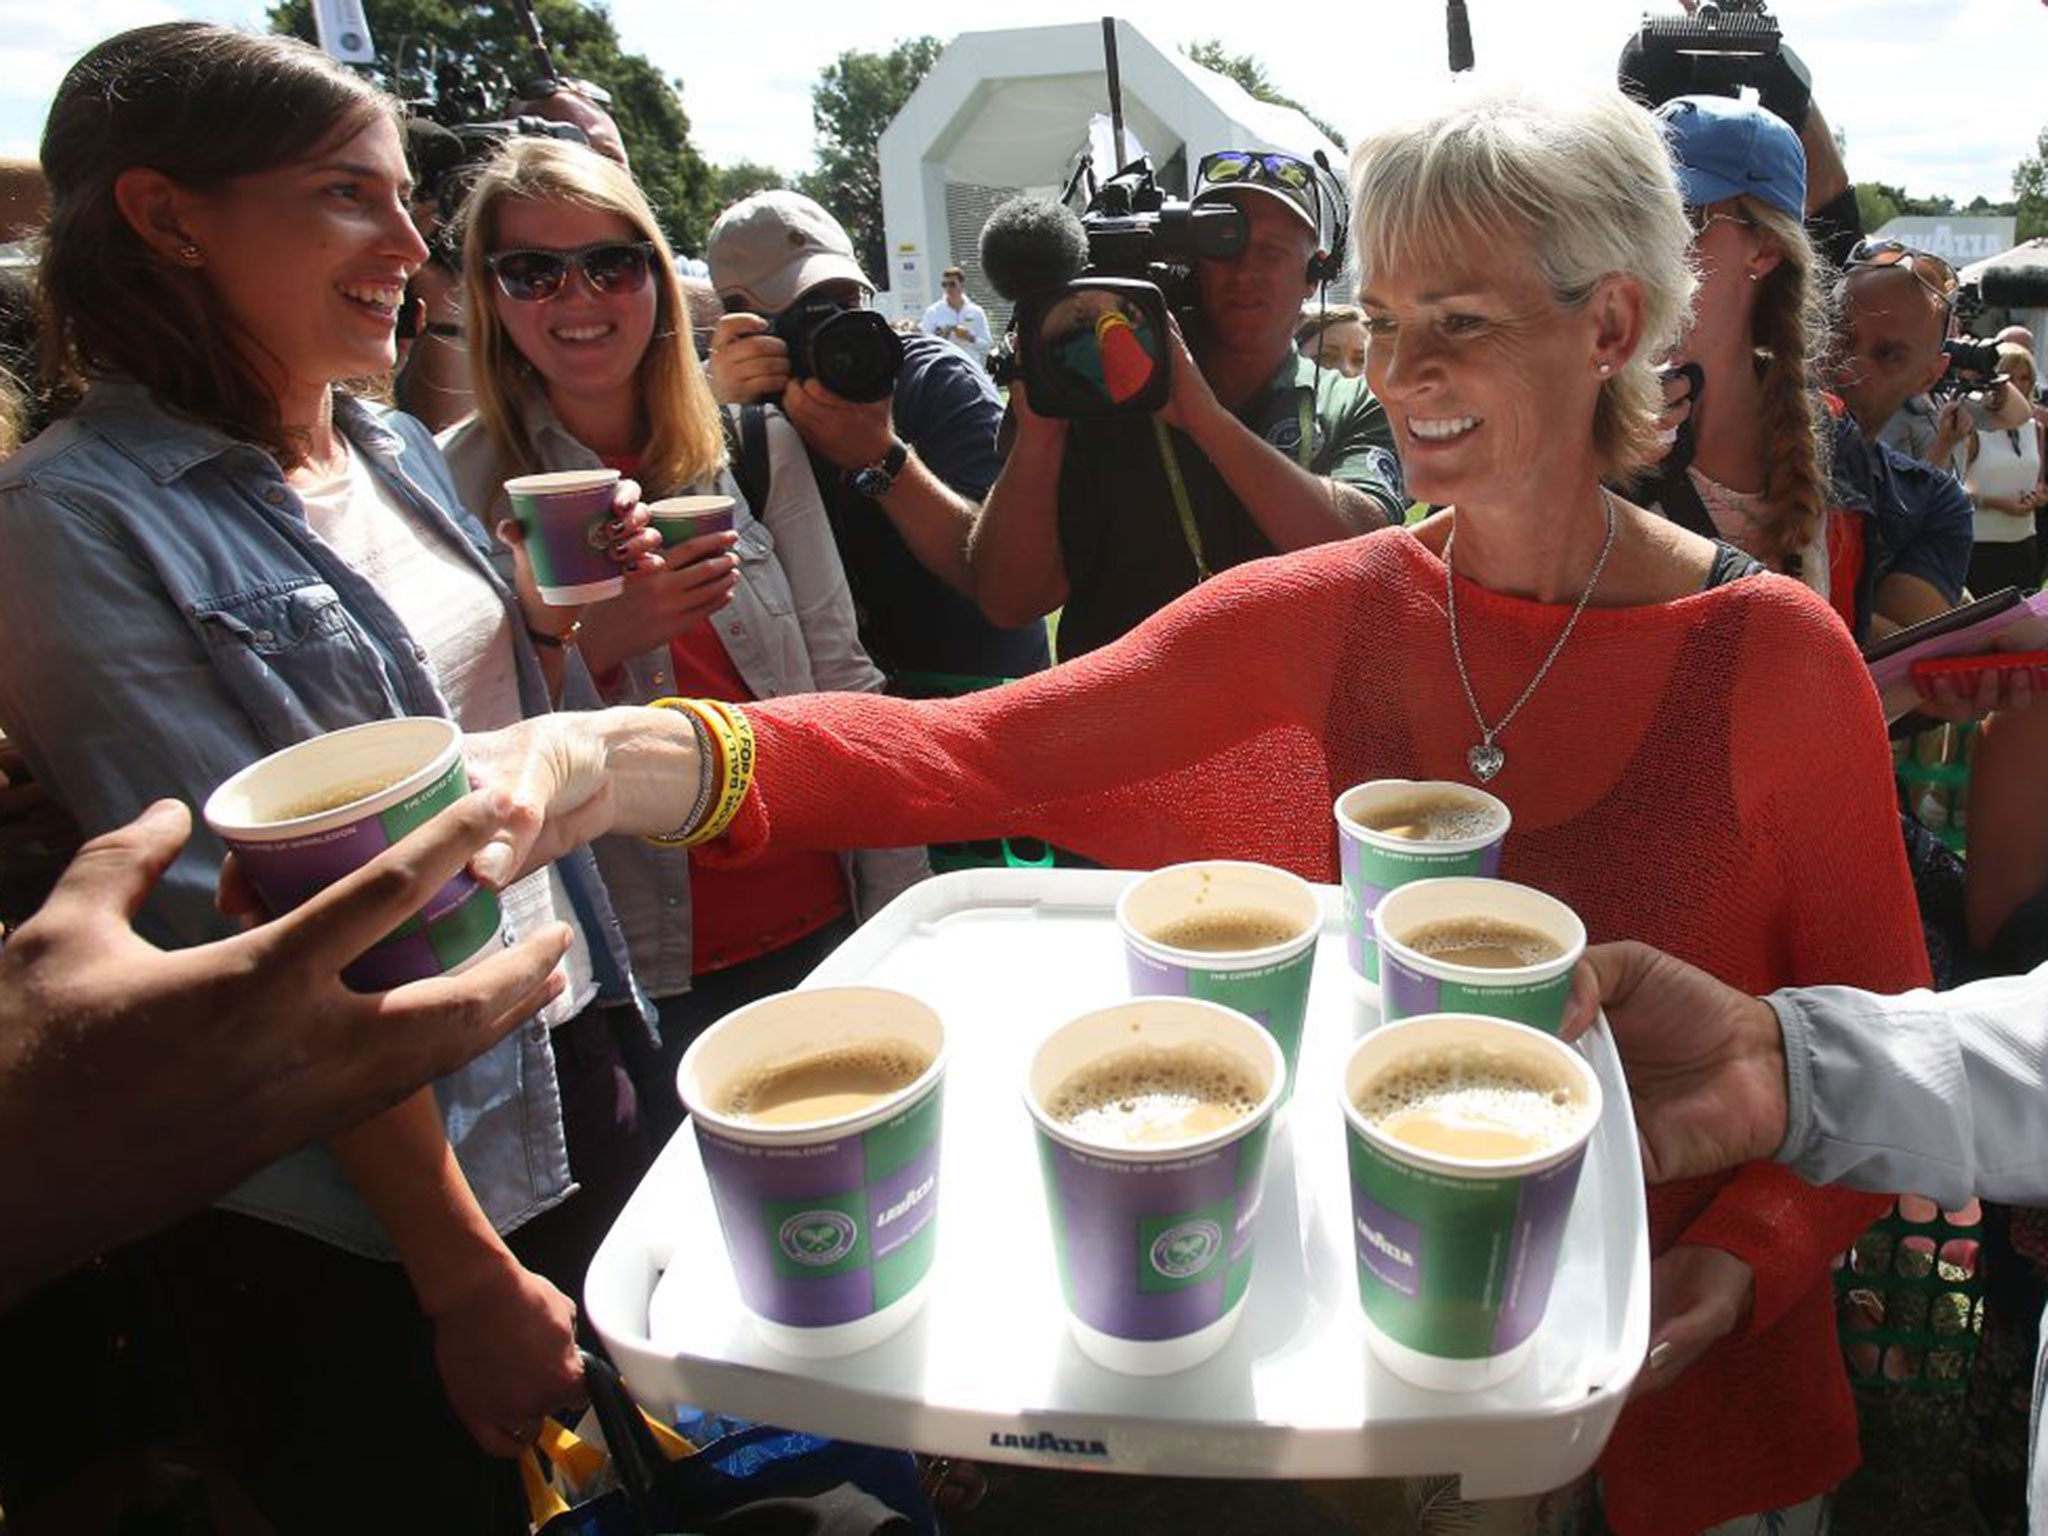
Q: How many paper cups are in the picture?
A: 9